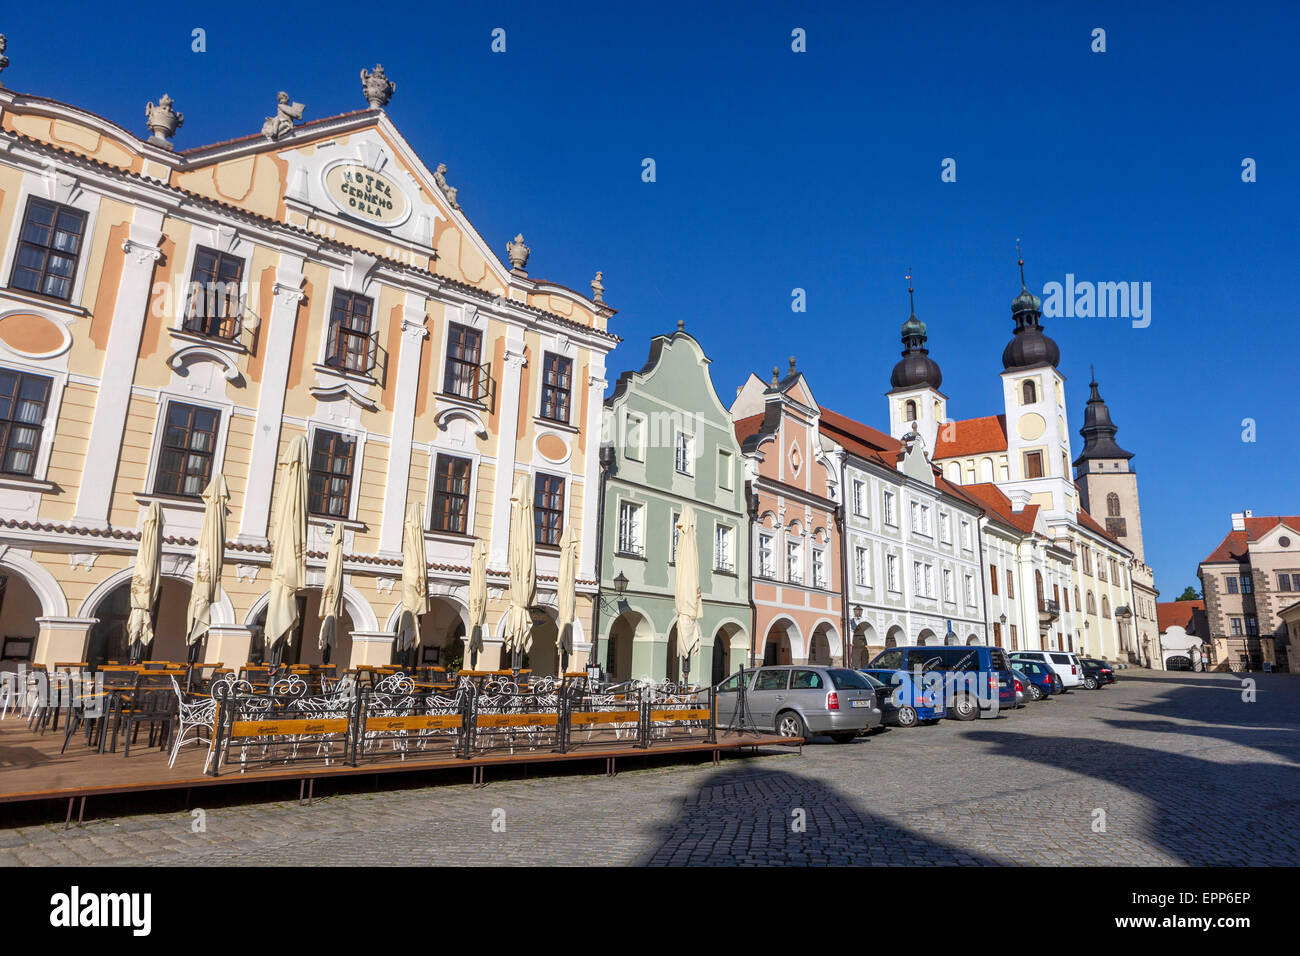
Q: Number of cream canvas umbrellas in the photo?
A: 9